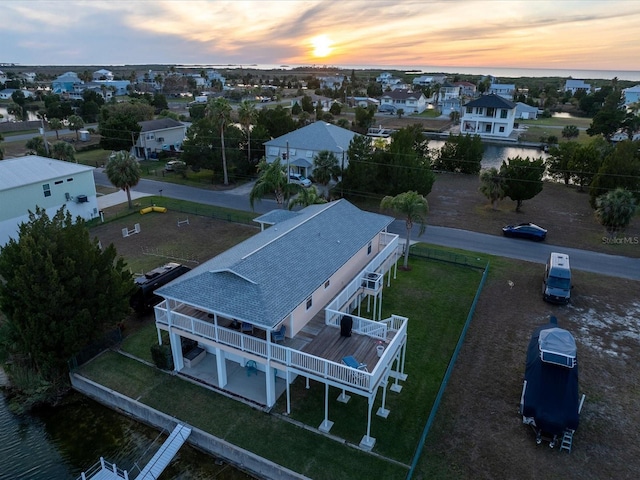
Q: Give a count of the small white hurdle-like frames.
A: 2